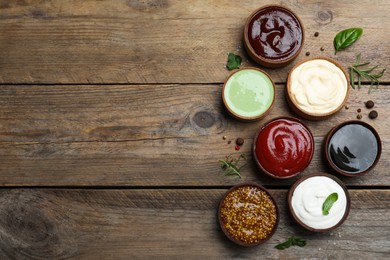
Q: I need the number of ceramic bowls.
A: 7